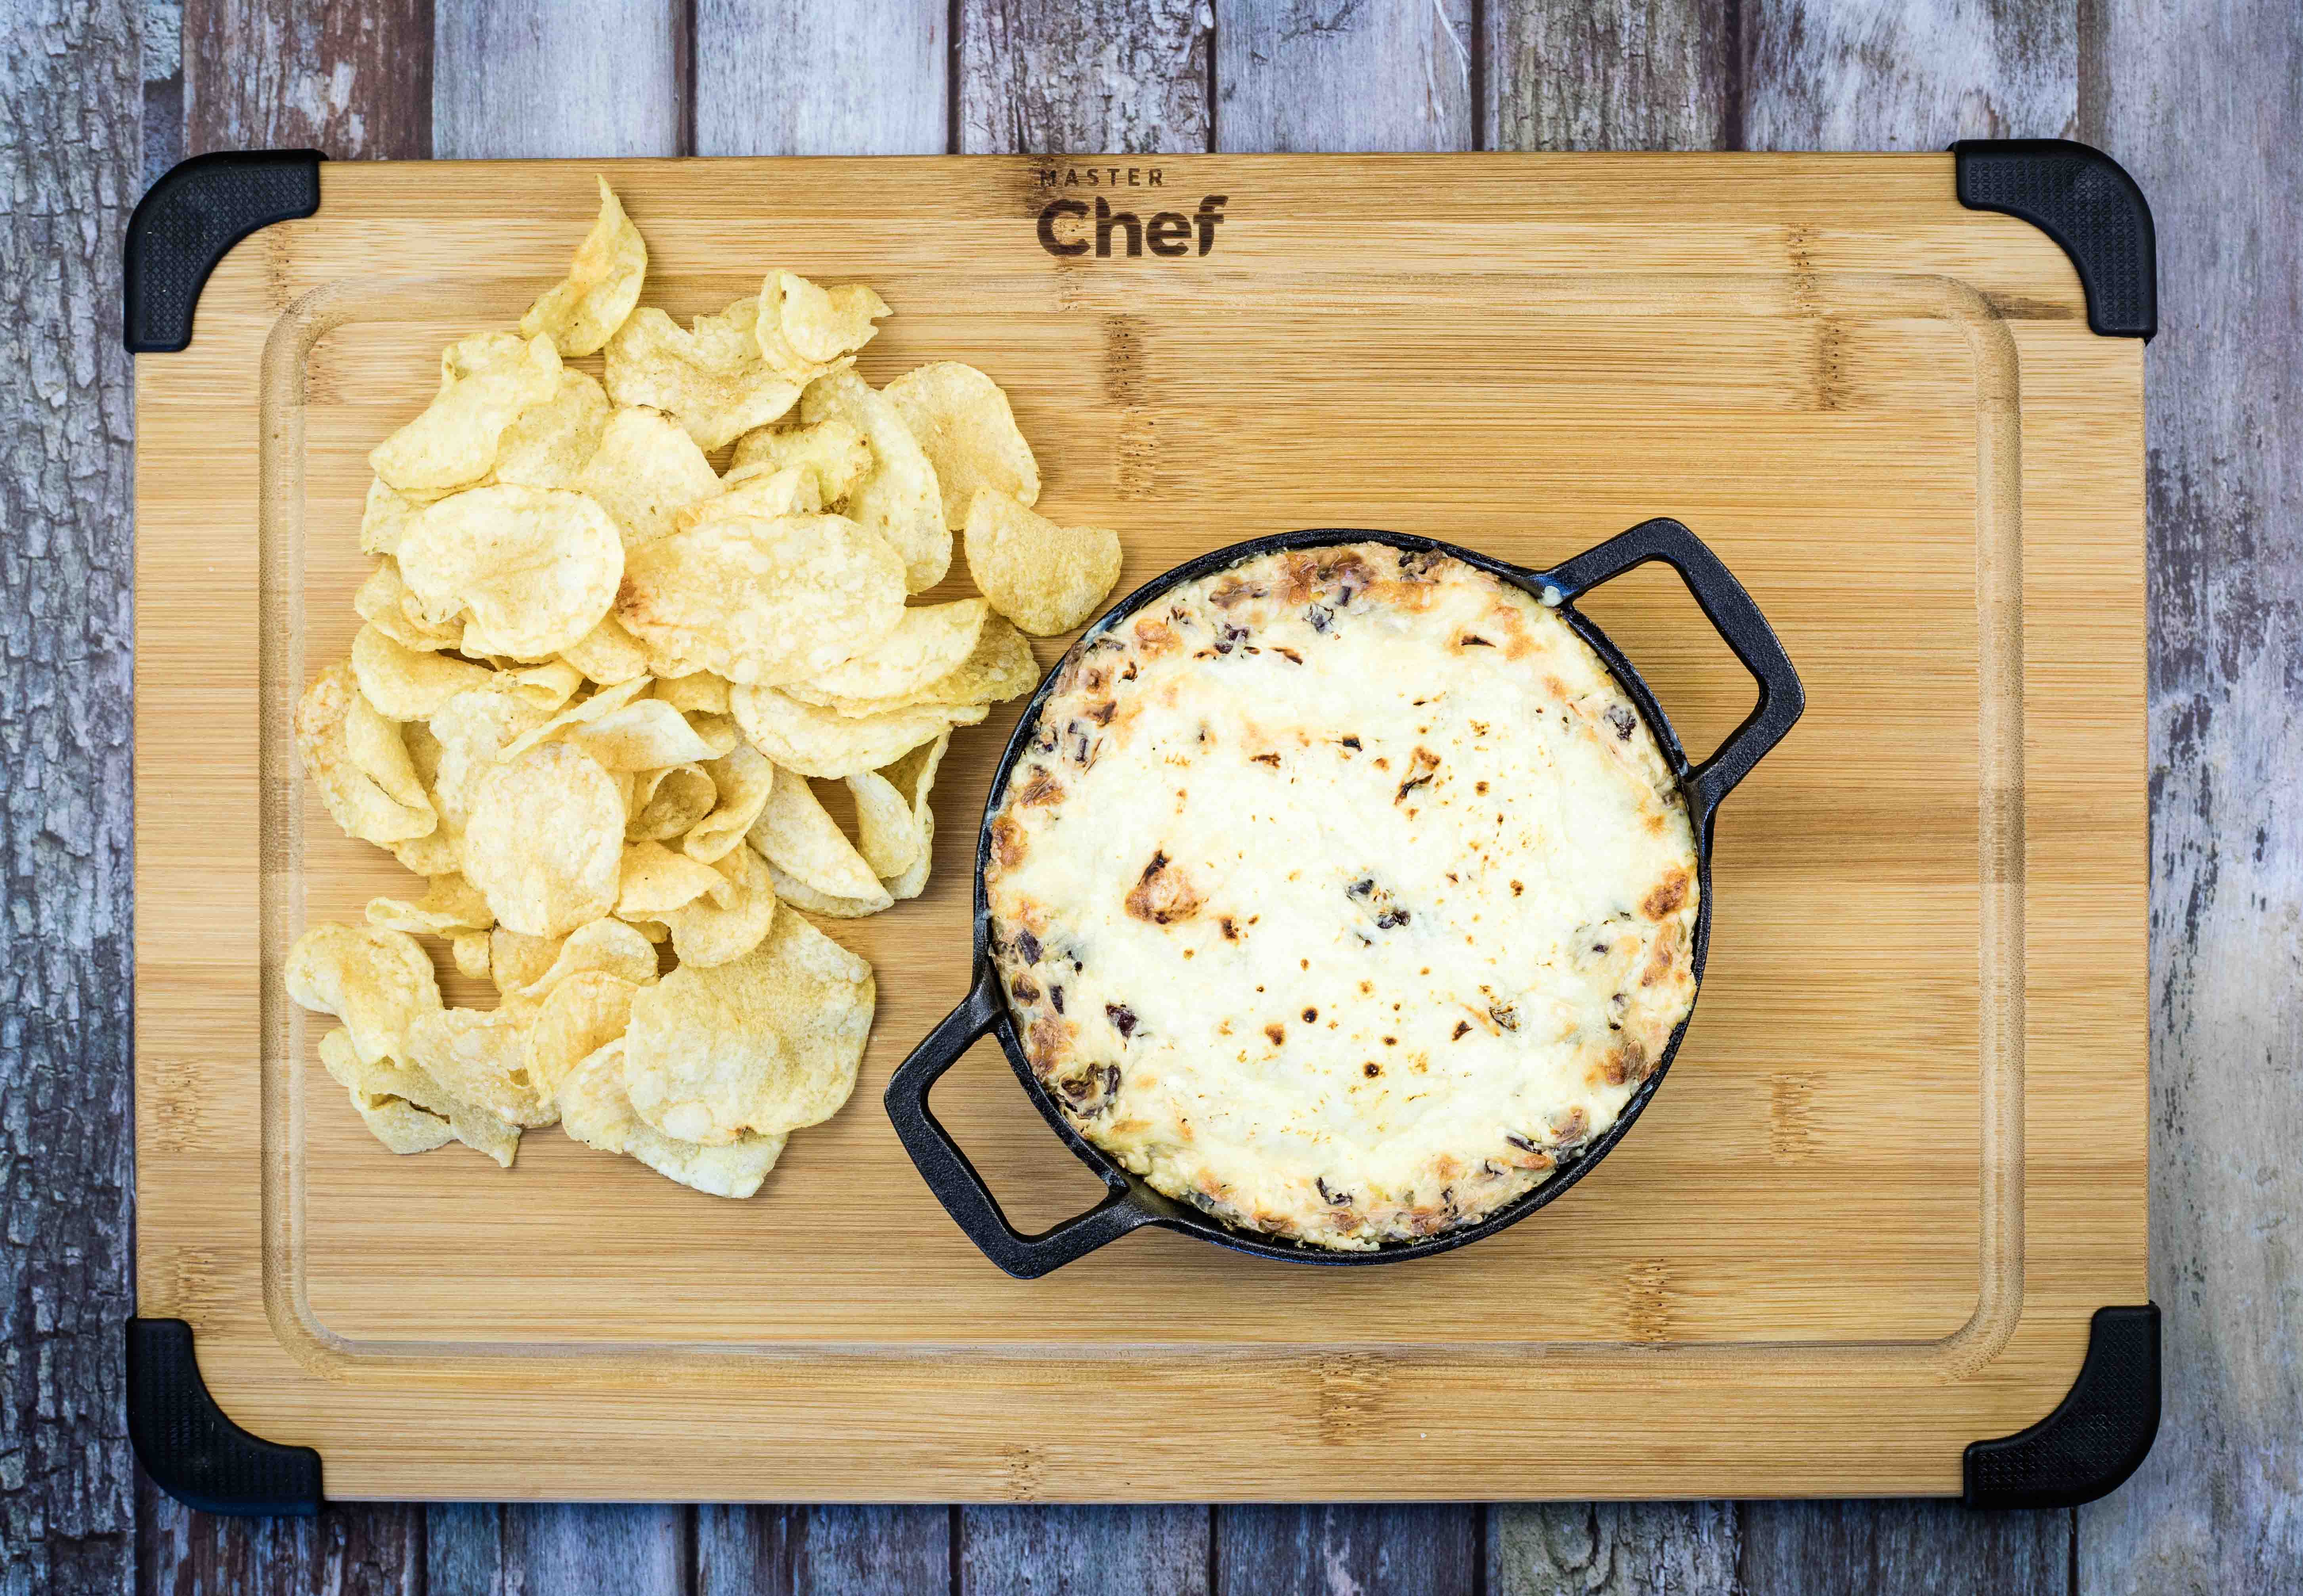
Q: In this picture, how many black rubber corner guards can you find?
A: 4